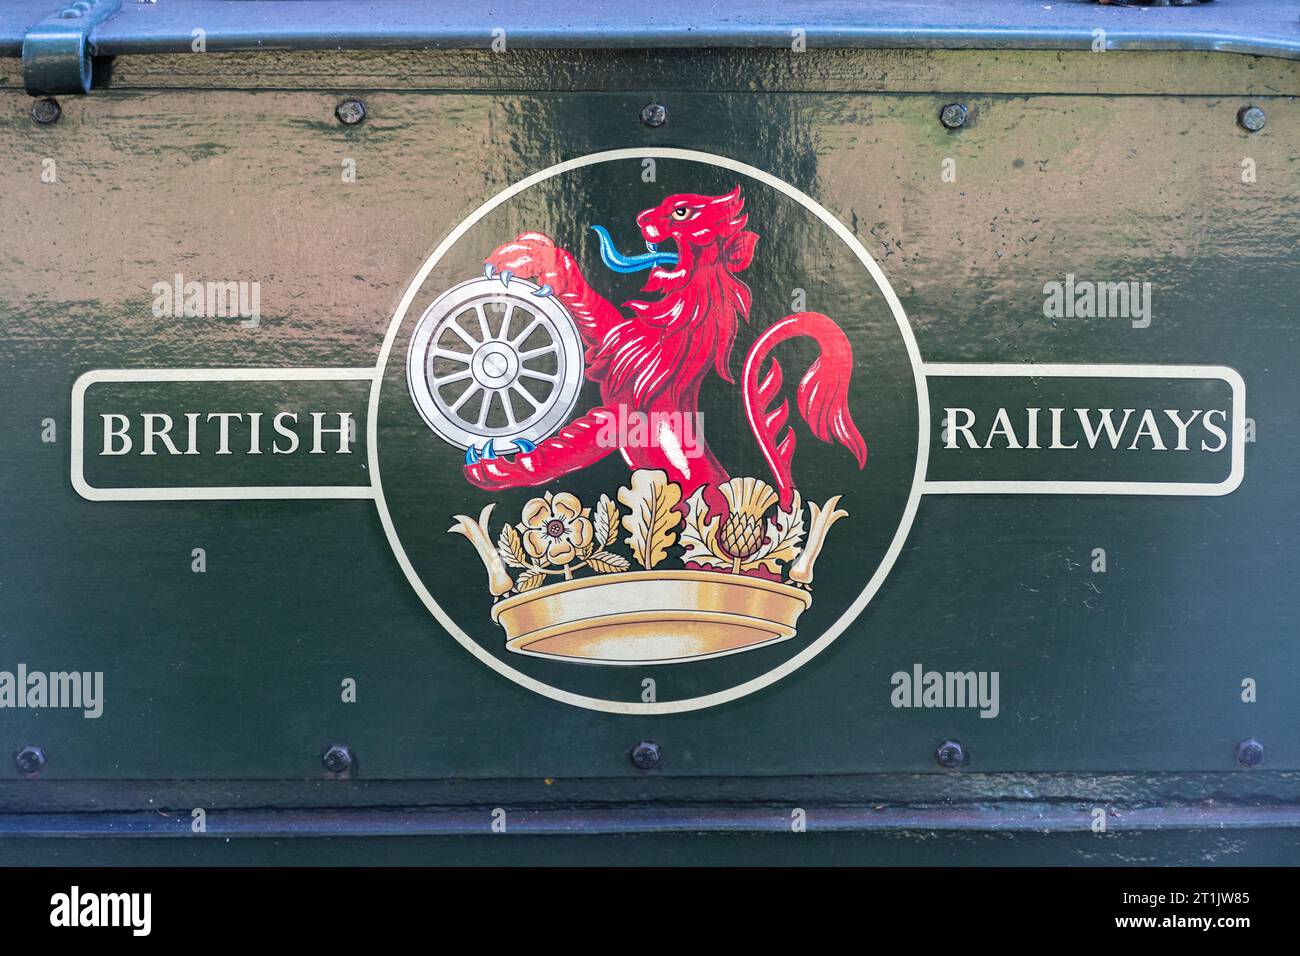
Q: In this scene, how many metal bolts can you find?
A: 10